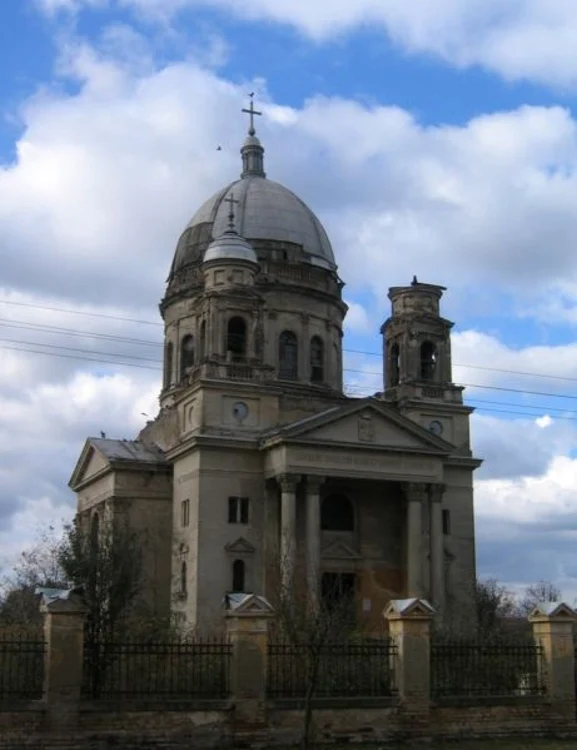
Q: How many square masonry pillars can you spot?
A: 4